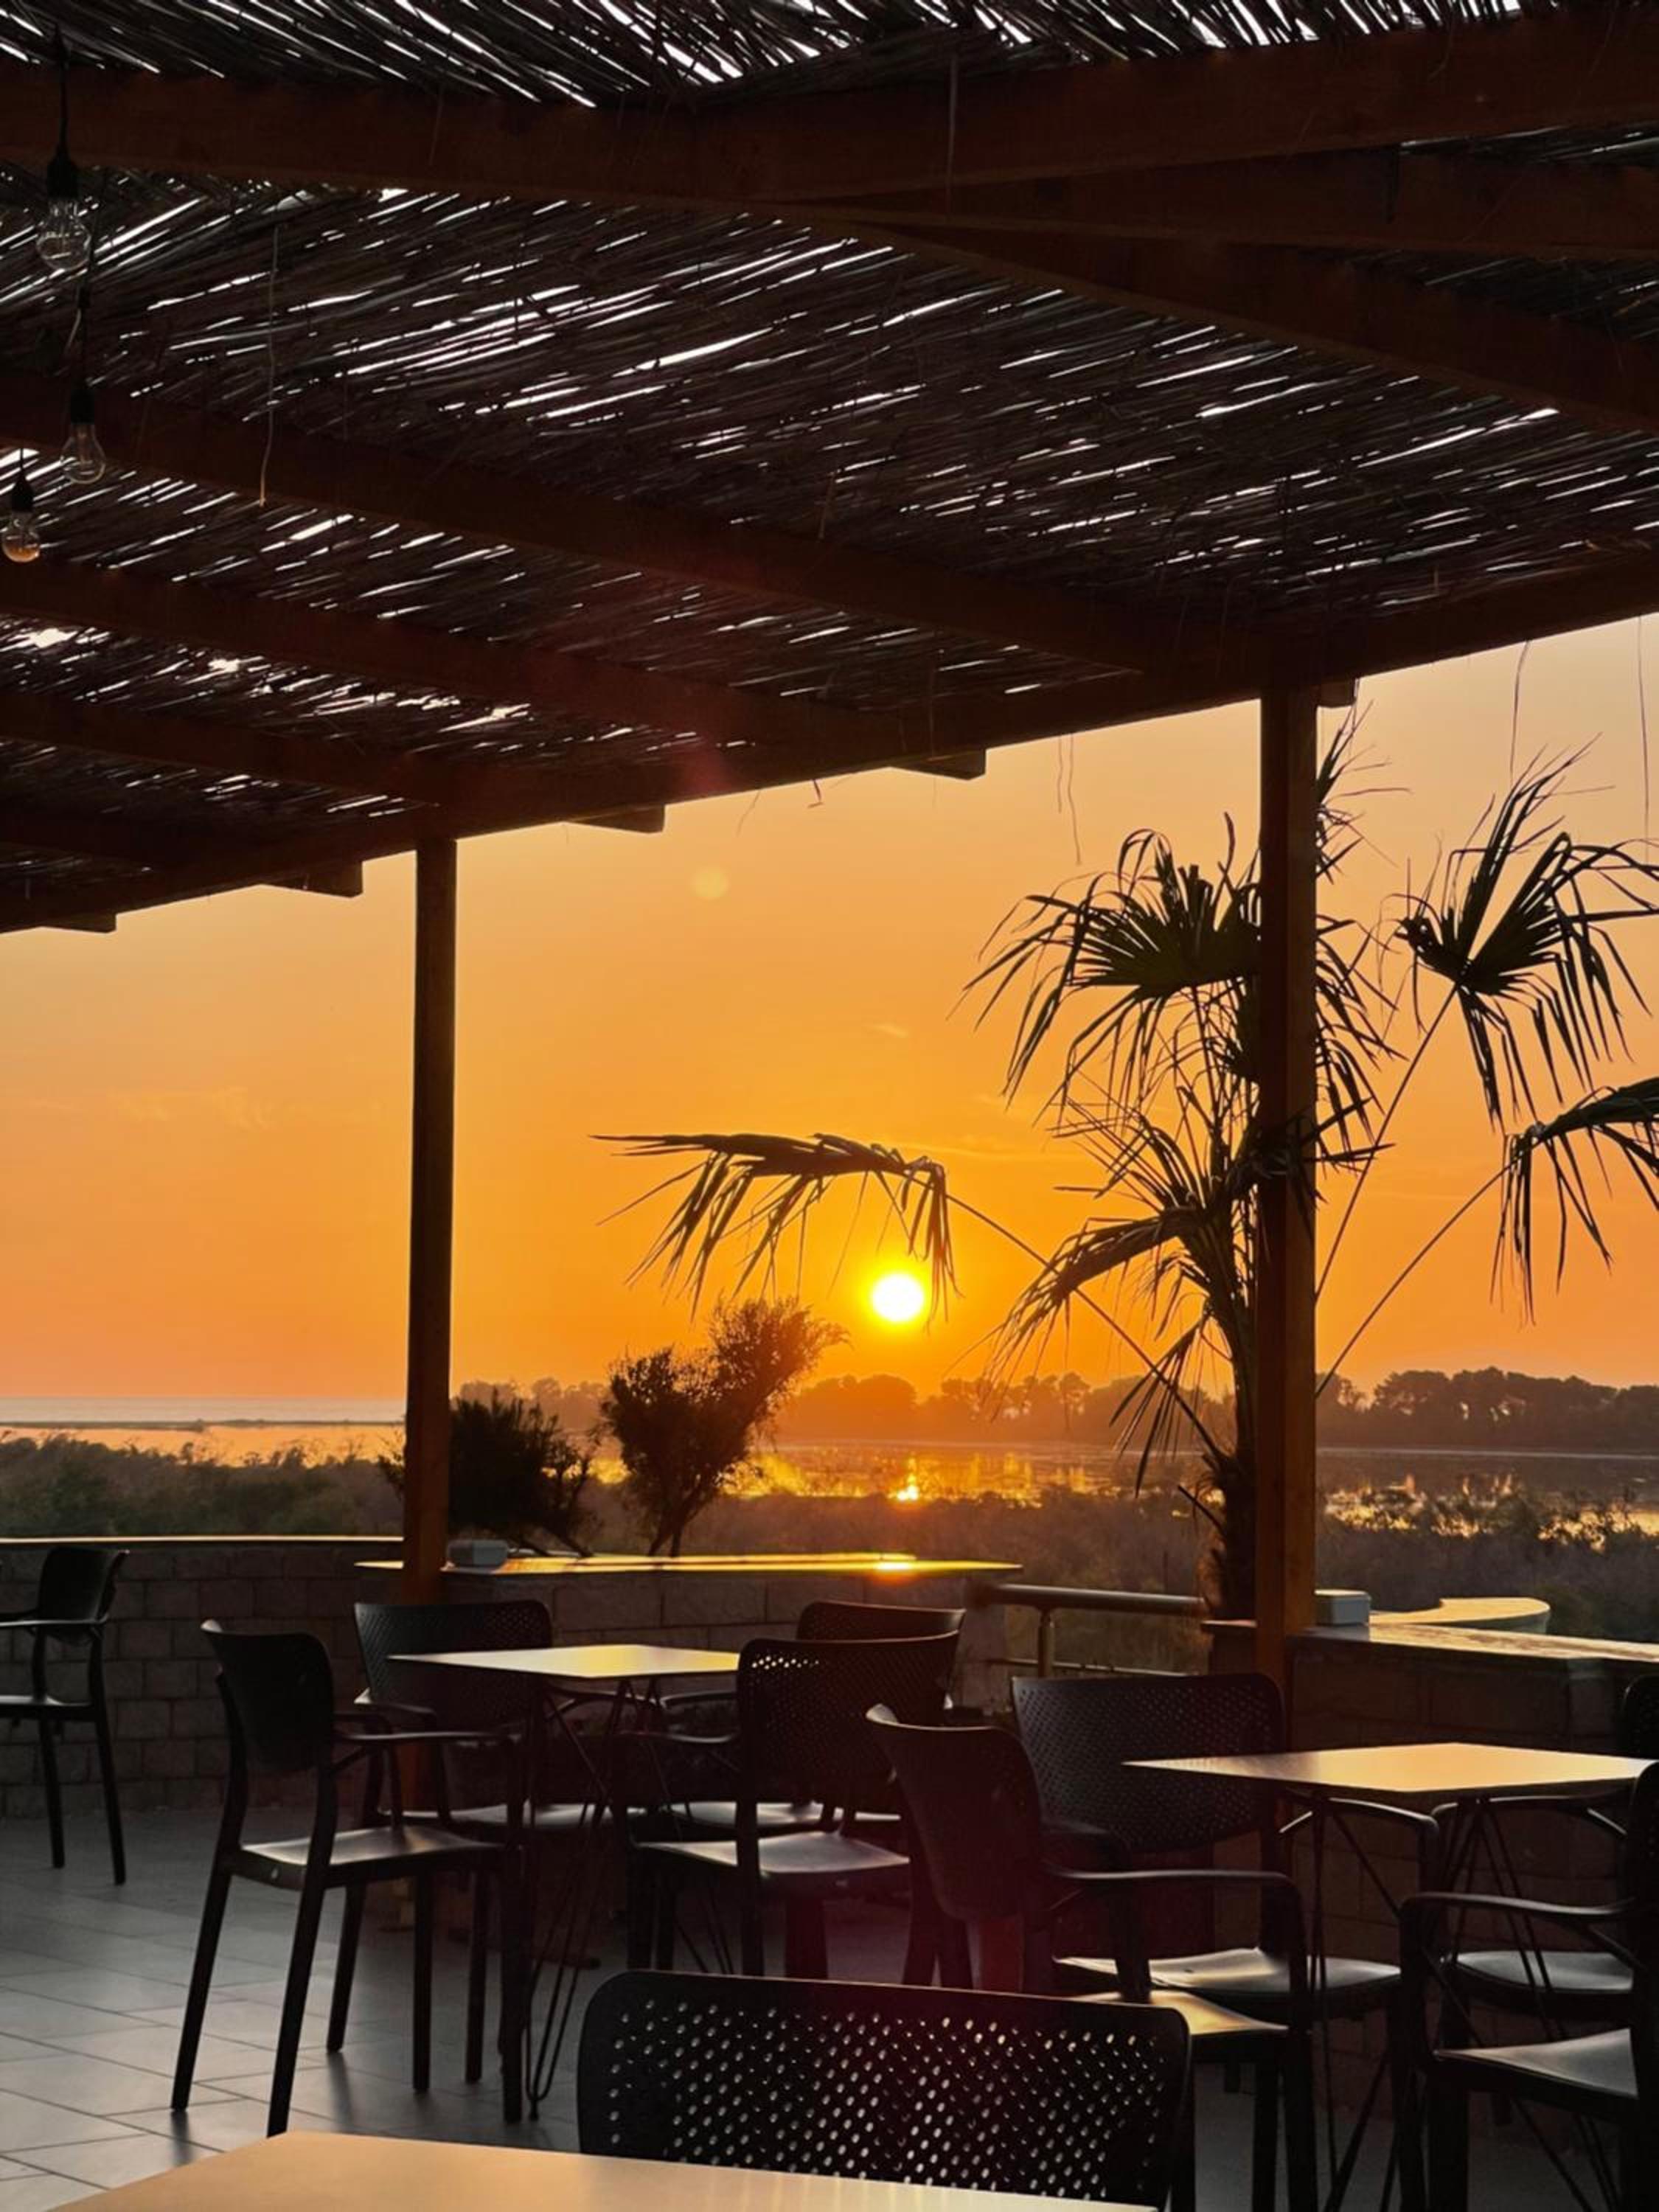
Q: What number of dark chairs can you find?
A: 10